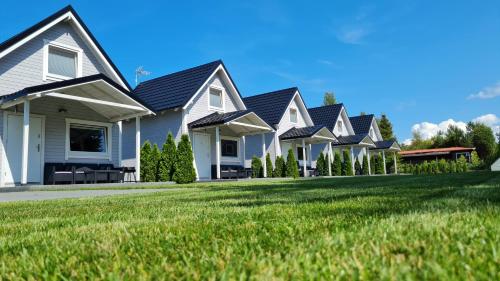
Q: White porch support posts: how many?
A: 10